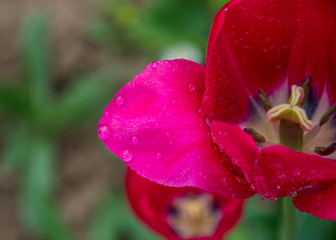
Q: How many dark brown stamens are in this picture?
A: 5